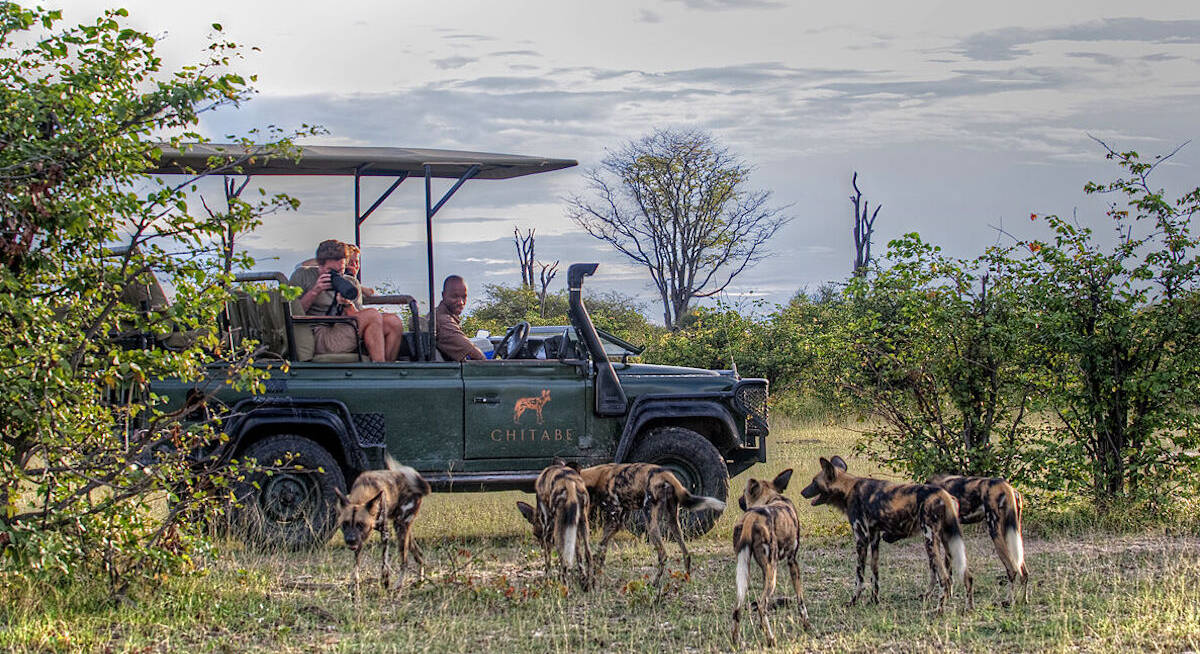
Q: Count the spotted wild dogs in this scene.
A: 6